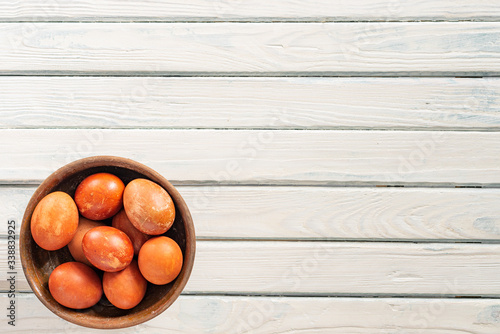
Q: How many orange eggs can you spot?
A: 9